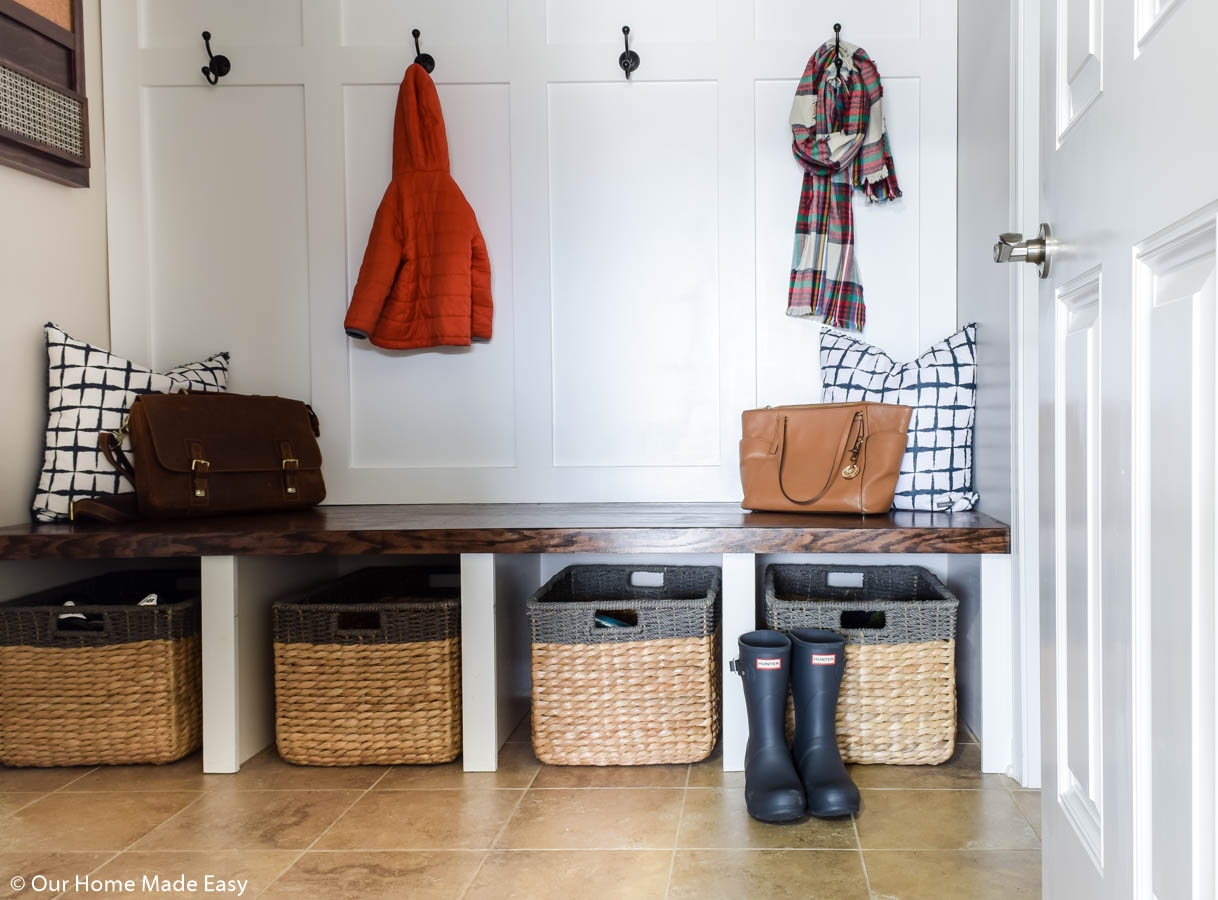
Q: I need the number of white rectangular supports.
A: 4